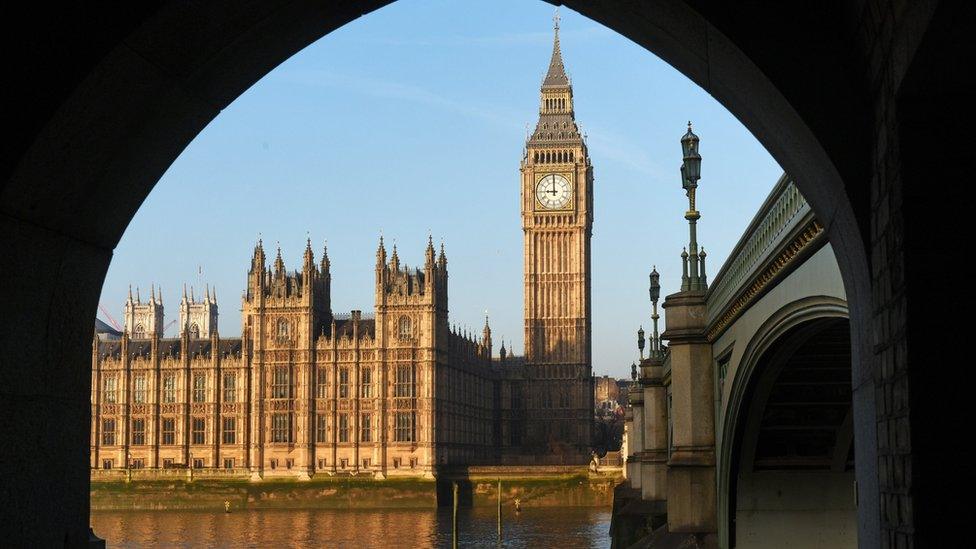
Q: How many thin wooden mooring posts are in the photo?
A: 2